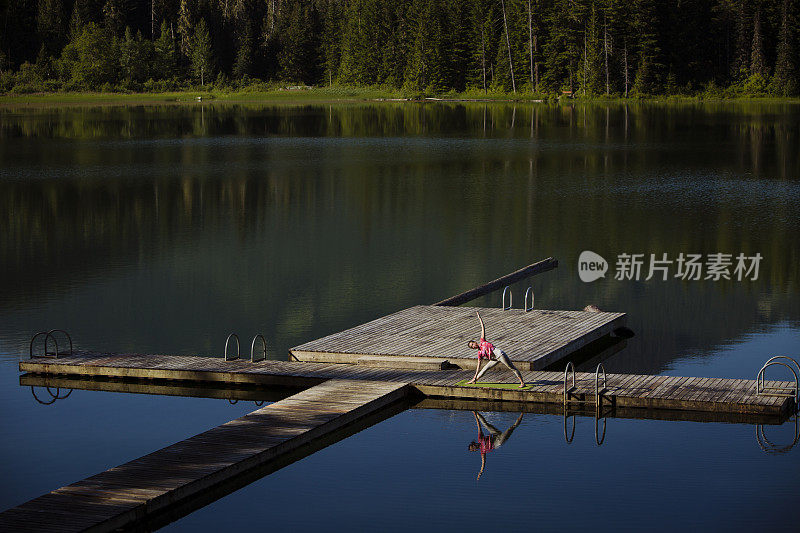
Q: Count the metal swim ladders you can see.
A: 5